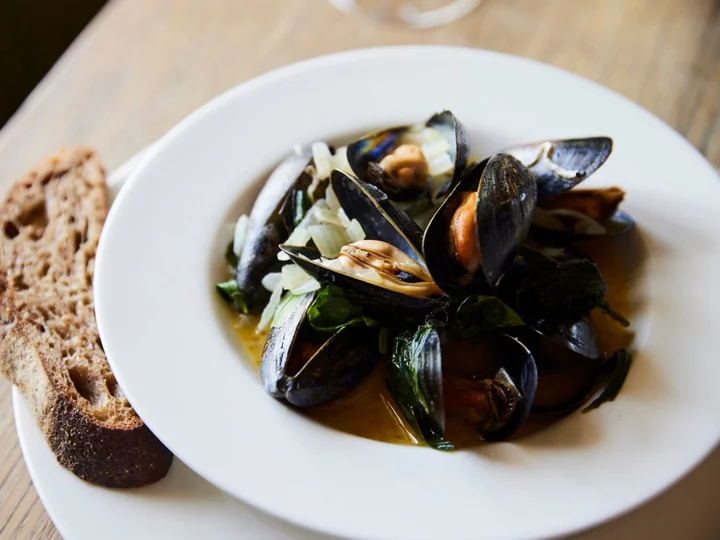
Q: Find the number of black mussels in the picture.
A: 8